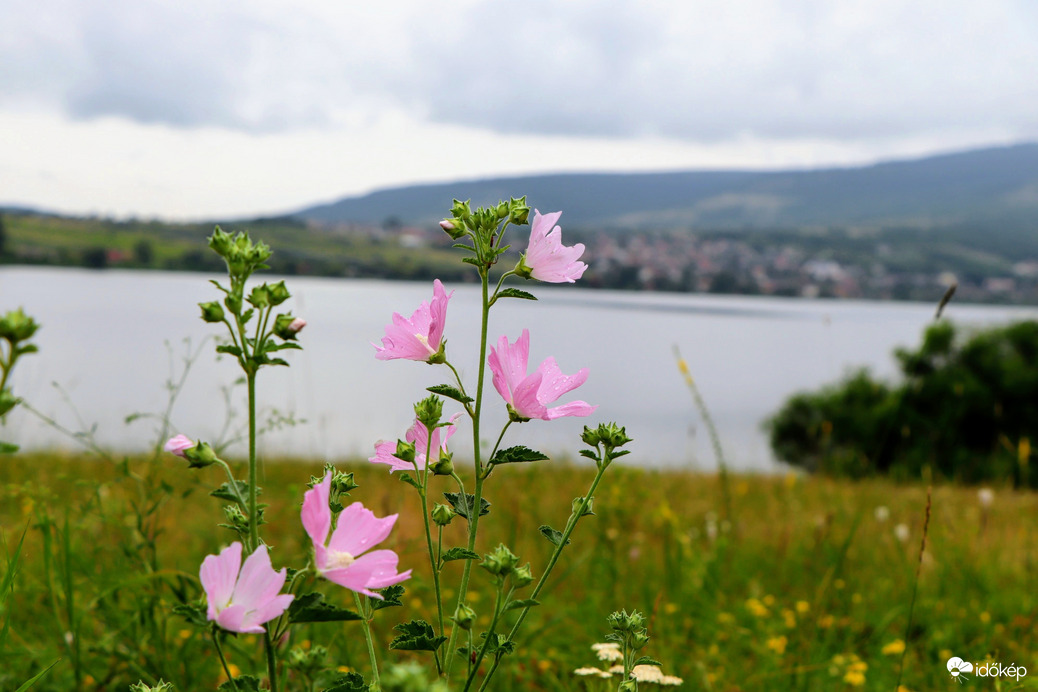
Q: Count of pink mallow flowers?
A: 6